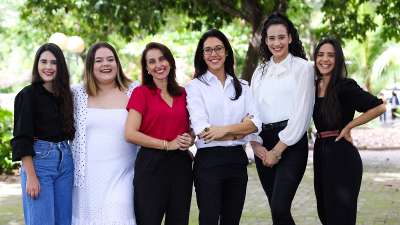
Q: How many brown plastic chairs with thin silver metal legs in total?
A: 0